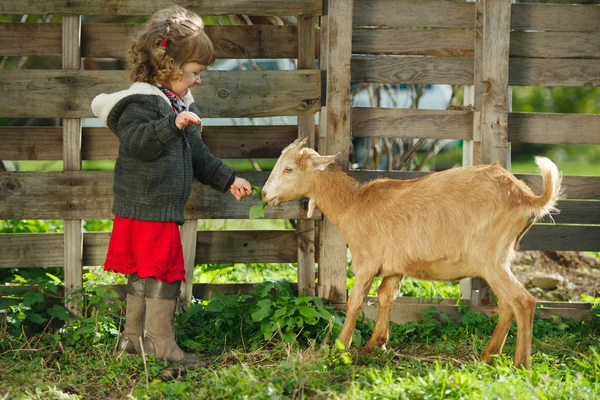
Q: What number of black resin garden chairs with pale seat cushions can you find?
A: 0